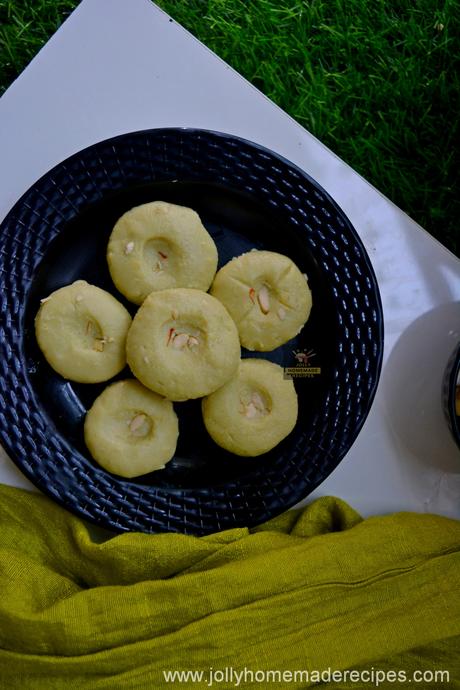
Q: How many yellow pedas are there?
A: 6